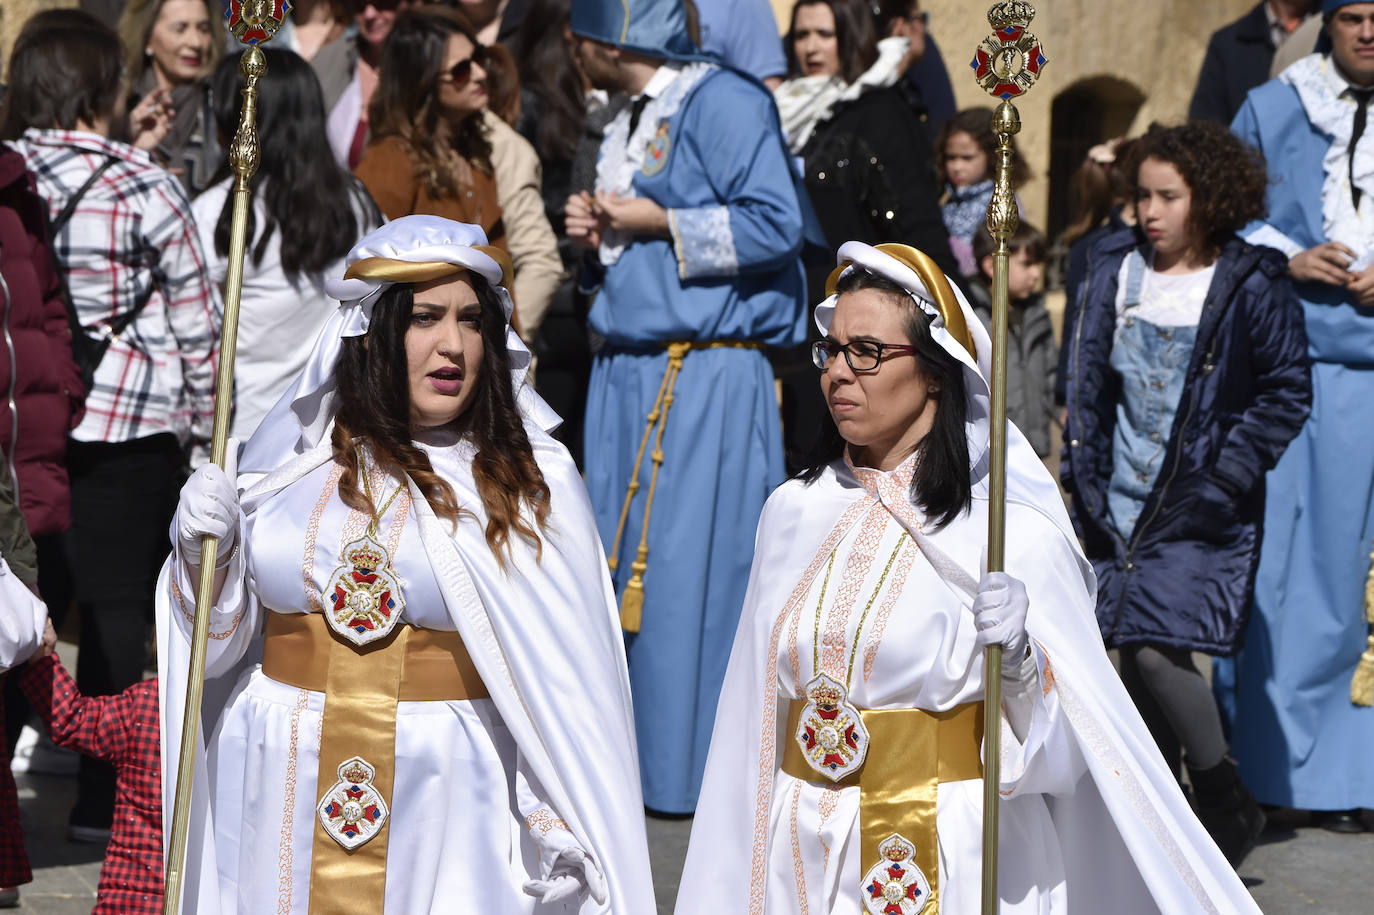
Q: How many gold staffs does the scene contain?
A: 2